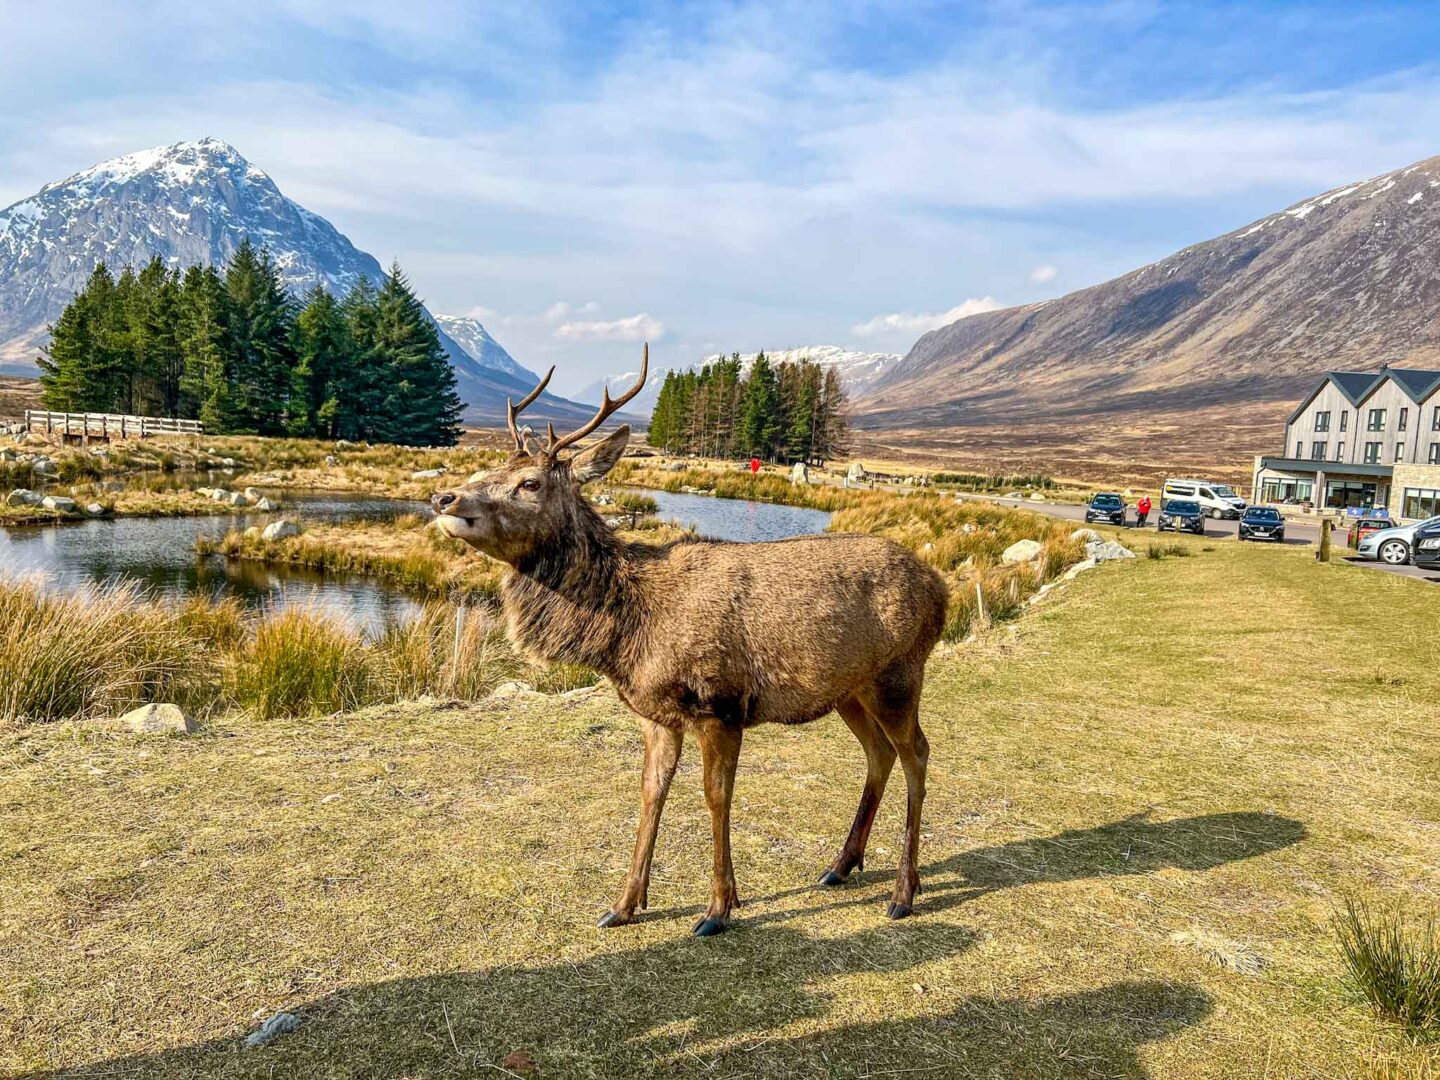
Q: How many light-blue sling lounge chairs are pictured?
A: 0